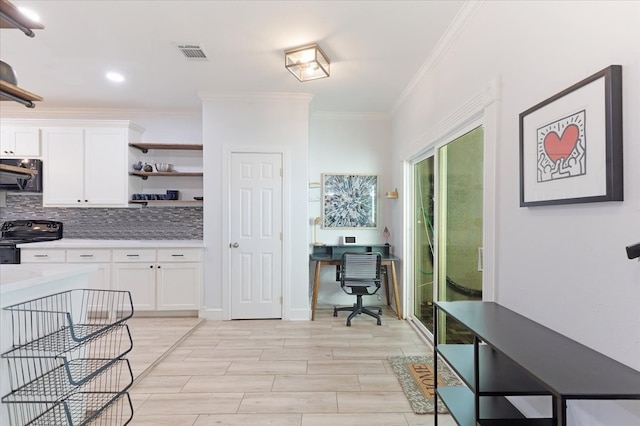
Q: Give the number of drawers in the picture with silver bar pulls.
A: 4